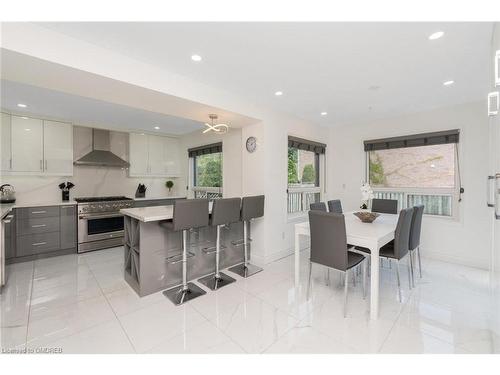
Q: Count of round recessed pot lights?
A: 7